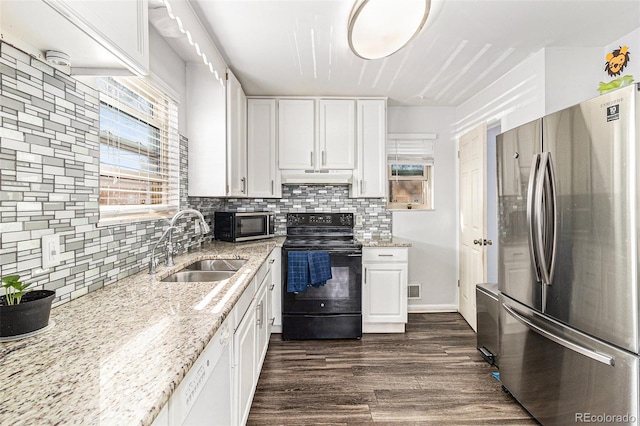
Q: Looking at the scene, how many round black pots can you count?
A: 1